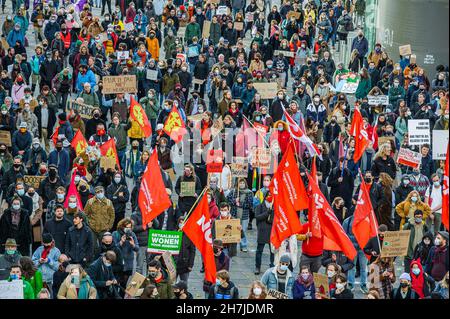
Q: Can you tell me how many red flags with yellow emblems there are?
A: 4